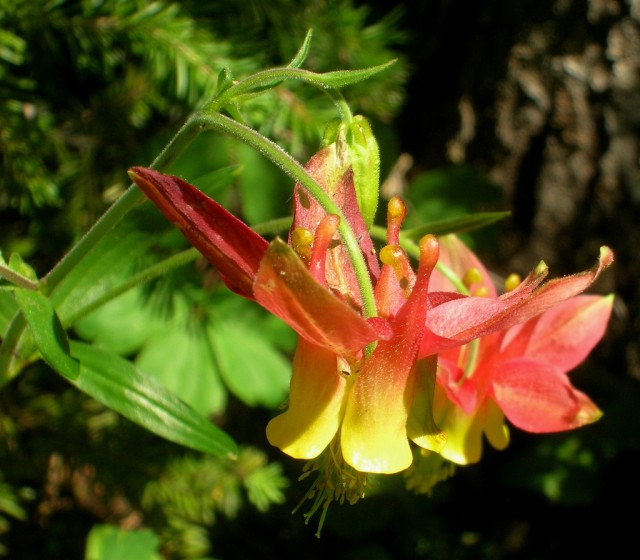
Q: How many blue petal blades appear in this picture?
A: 0